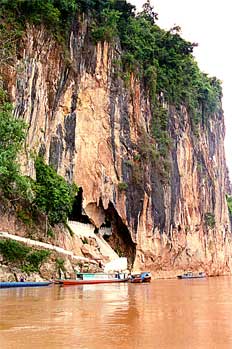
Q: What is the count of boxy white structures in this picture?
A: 1